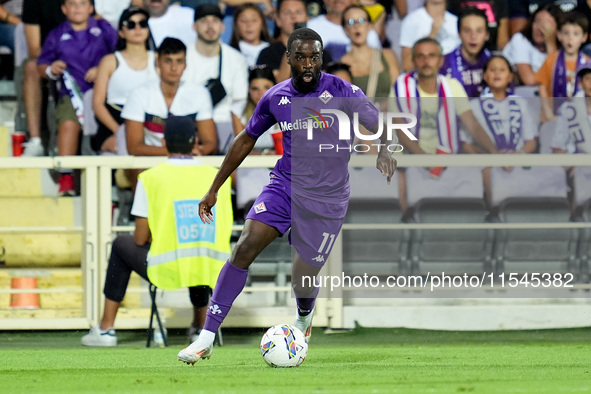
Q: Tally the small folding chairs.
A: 1